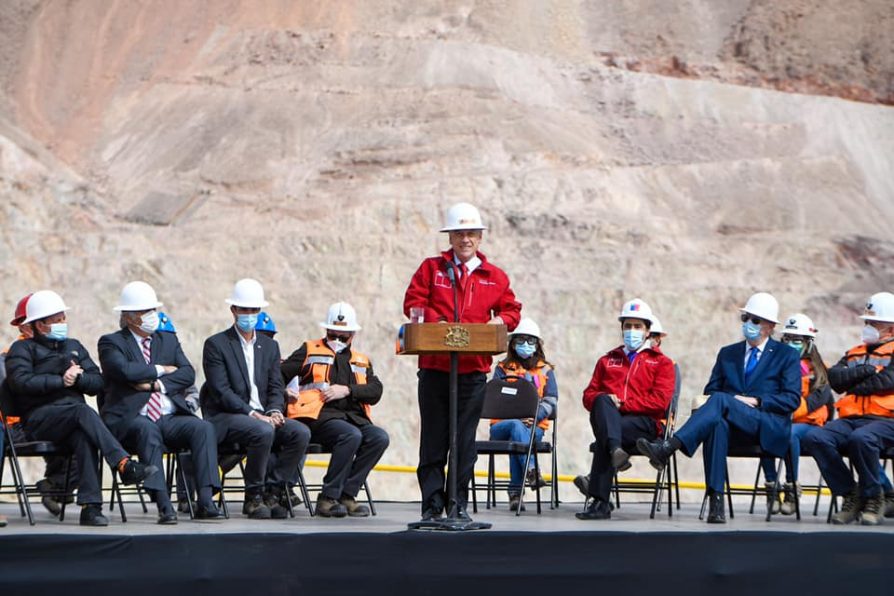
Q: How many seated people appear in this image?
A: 13